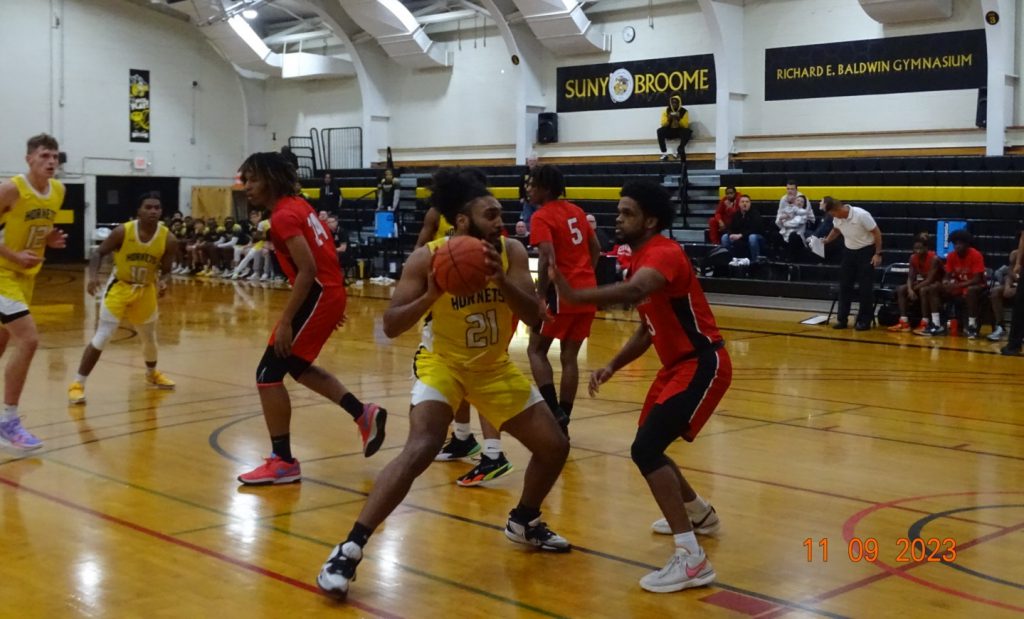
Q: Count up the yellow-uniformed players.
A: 4